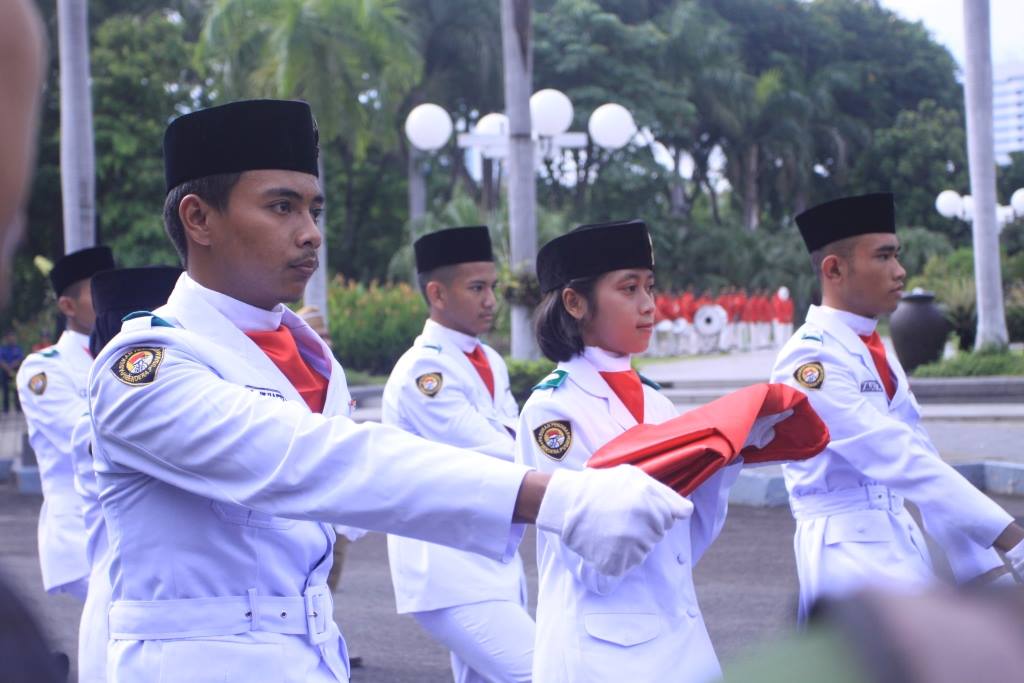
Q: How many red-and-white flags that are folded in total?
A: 1